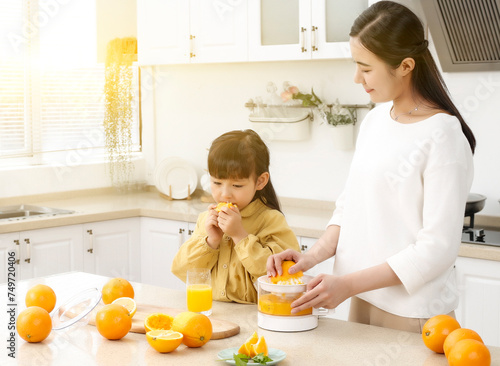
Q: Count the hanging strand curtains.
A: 1